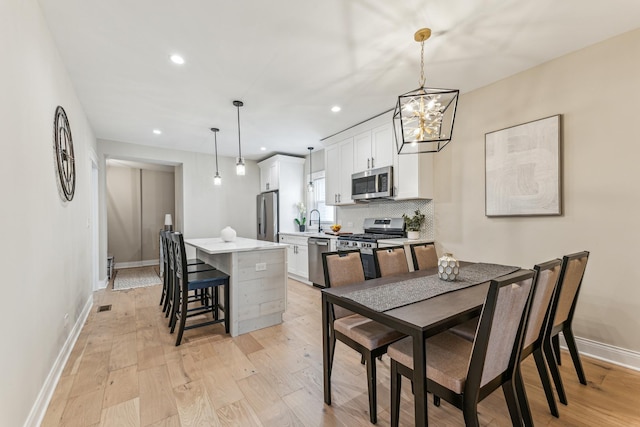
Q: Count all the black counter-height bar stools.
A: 3